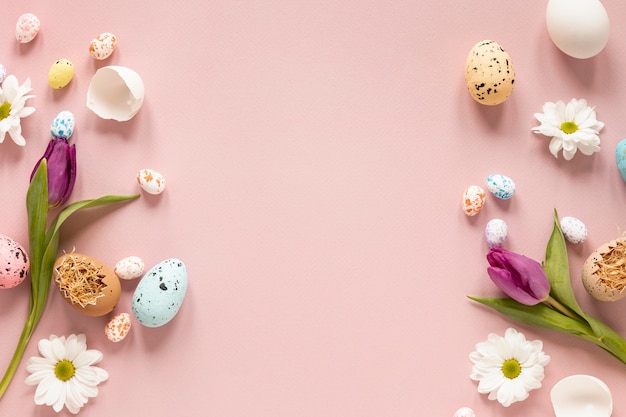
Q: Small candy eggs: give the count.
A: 13